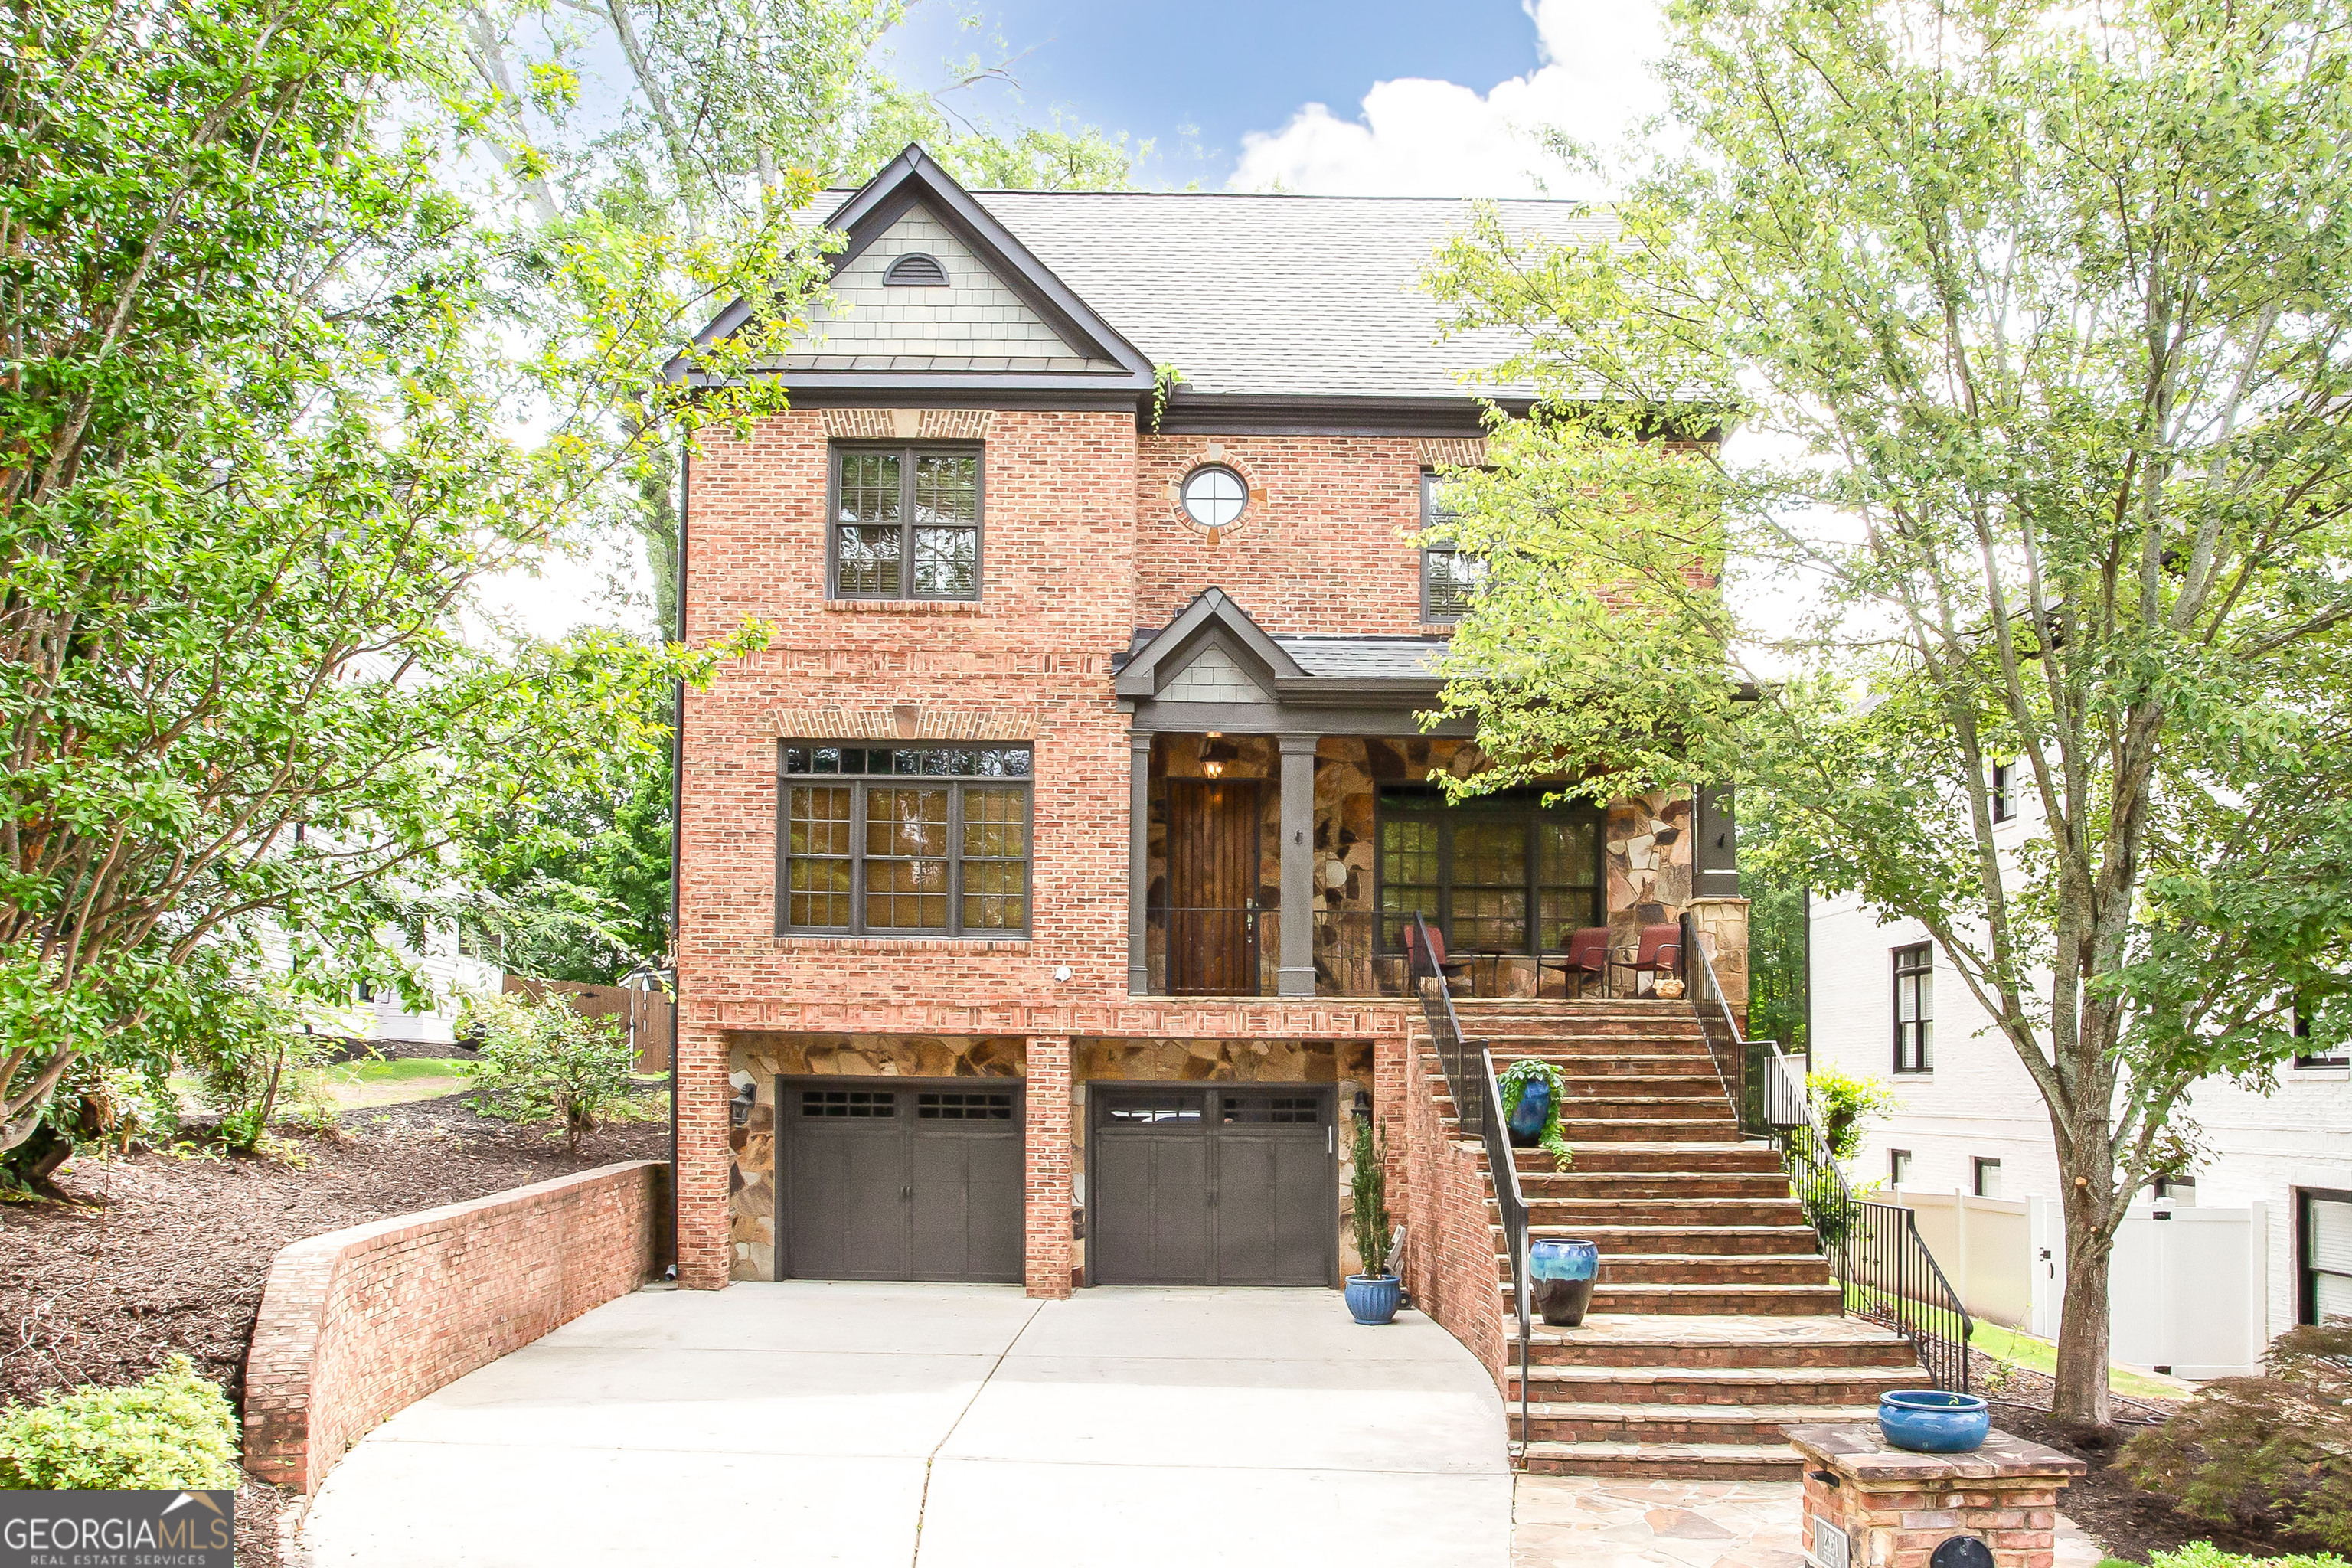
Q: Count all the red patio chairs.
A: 3